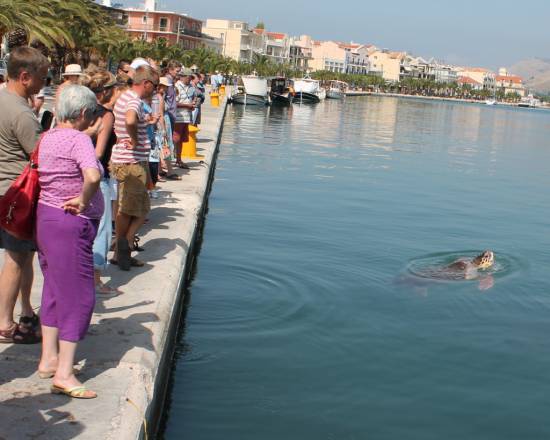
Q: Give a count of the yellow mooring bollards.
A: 3